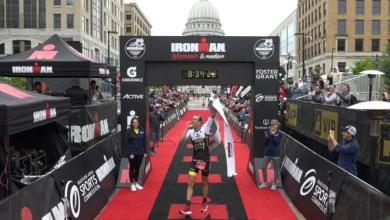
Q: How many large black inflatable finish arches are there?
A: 1